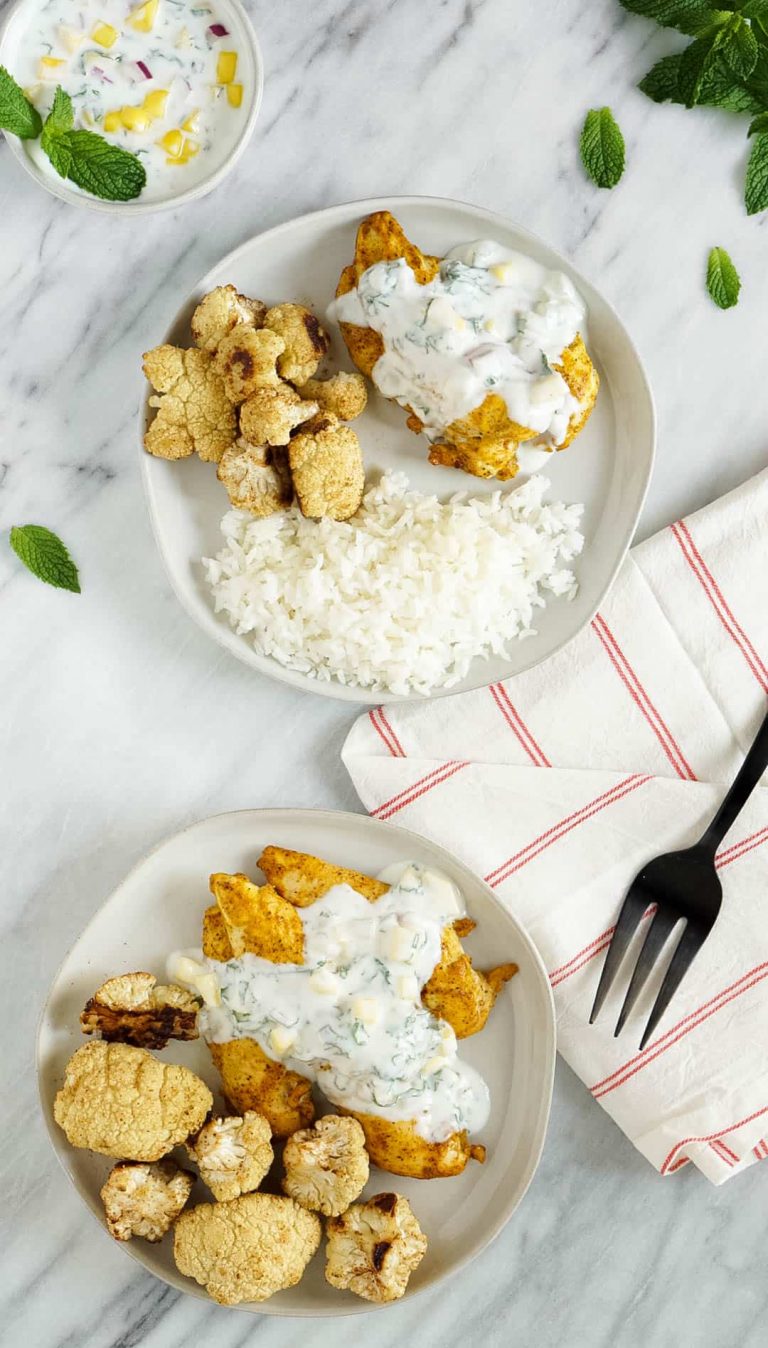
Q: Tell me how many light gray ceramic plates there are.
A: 2